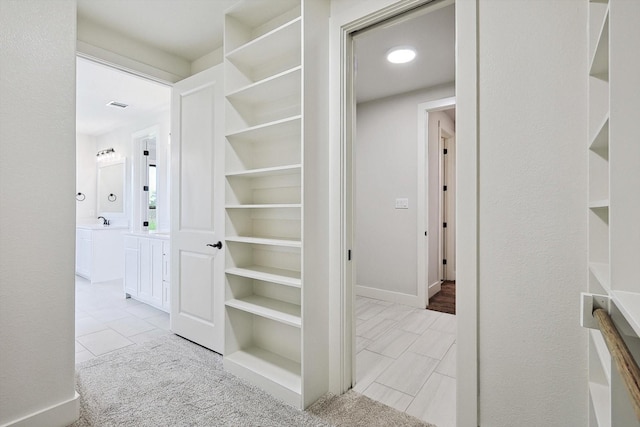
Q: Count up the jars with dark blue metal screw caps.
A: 0